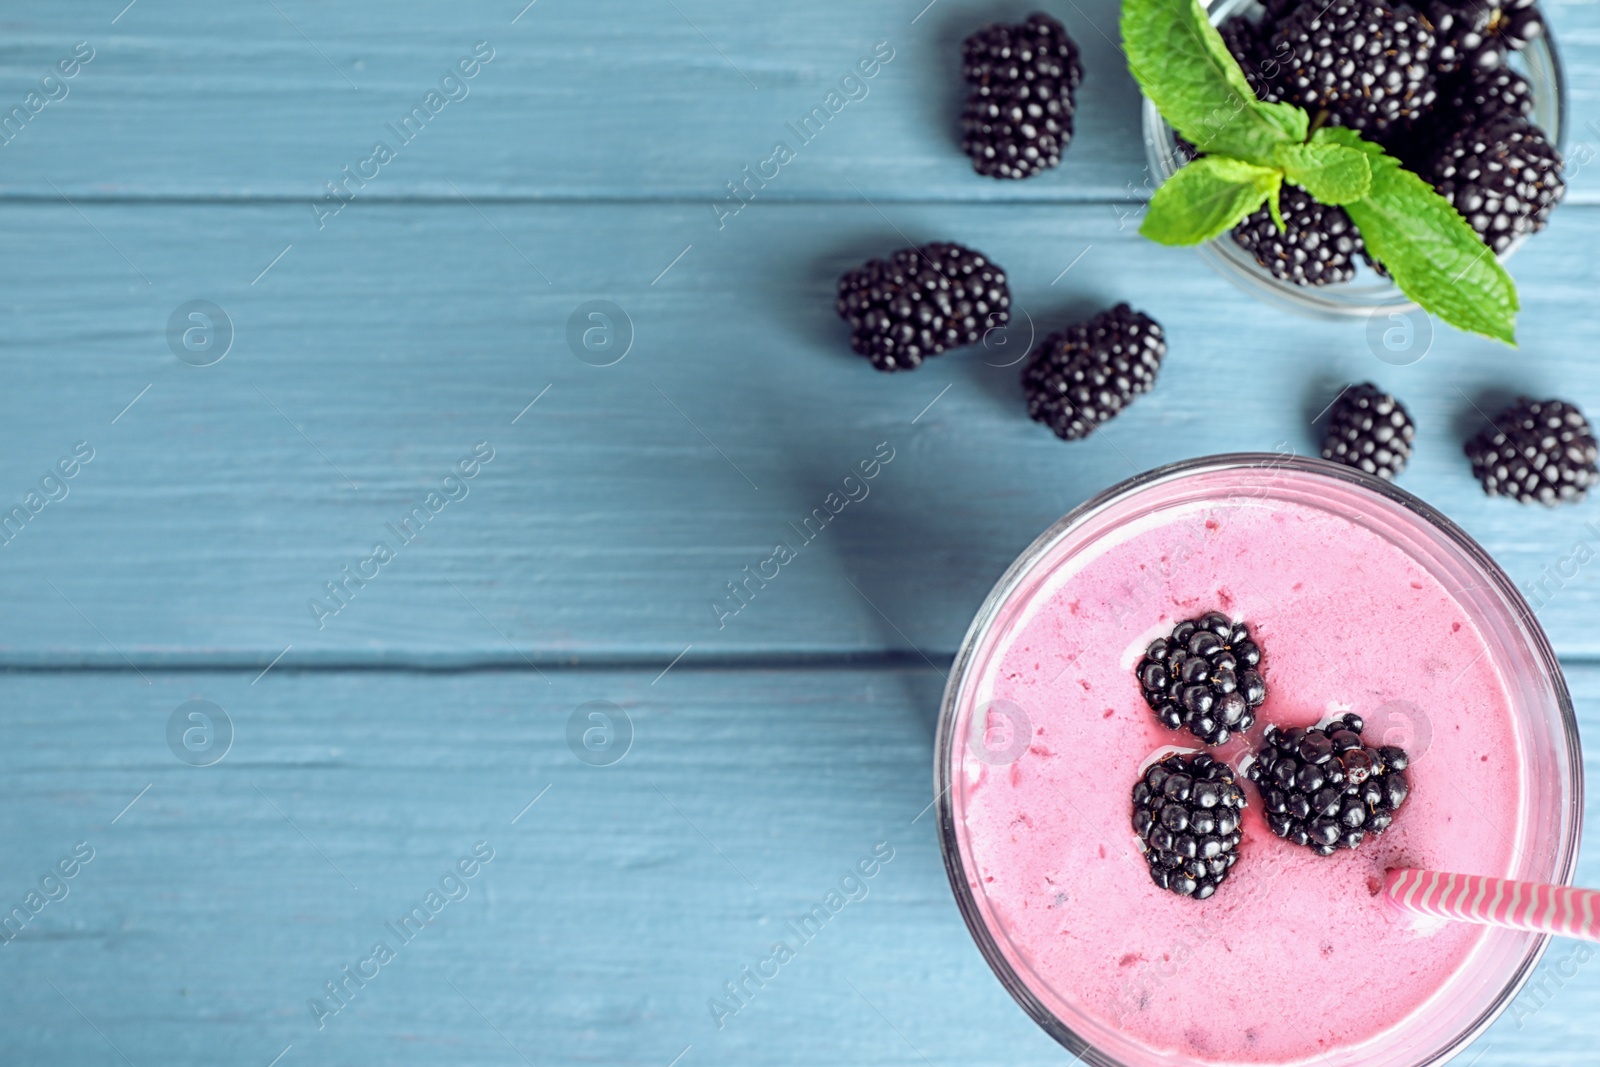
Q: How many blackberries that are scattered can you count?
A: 5